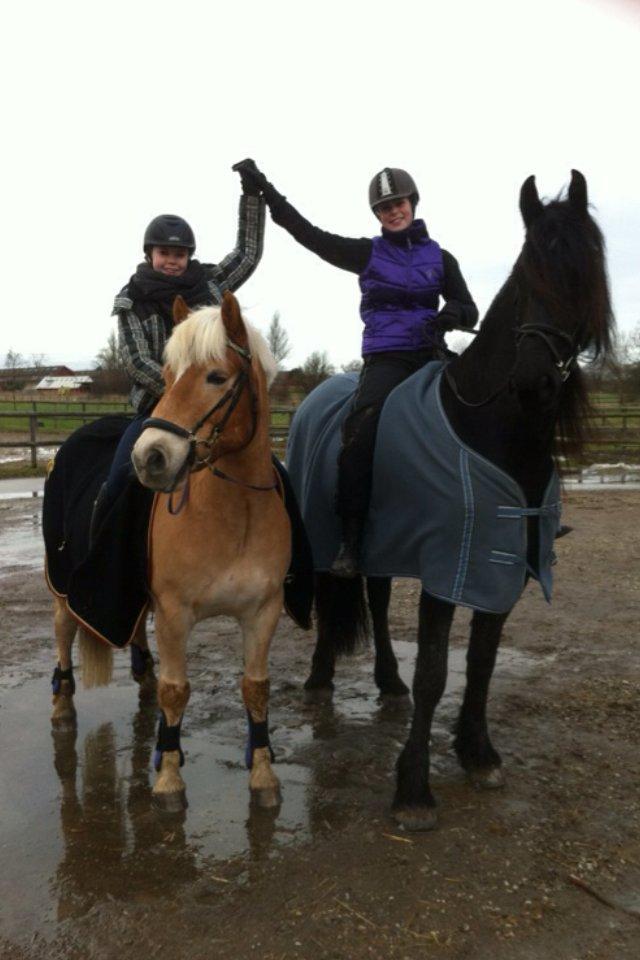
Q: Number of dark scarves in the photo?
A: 1